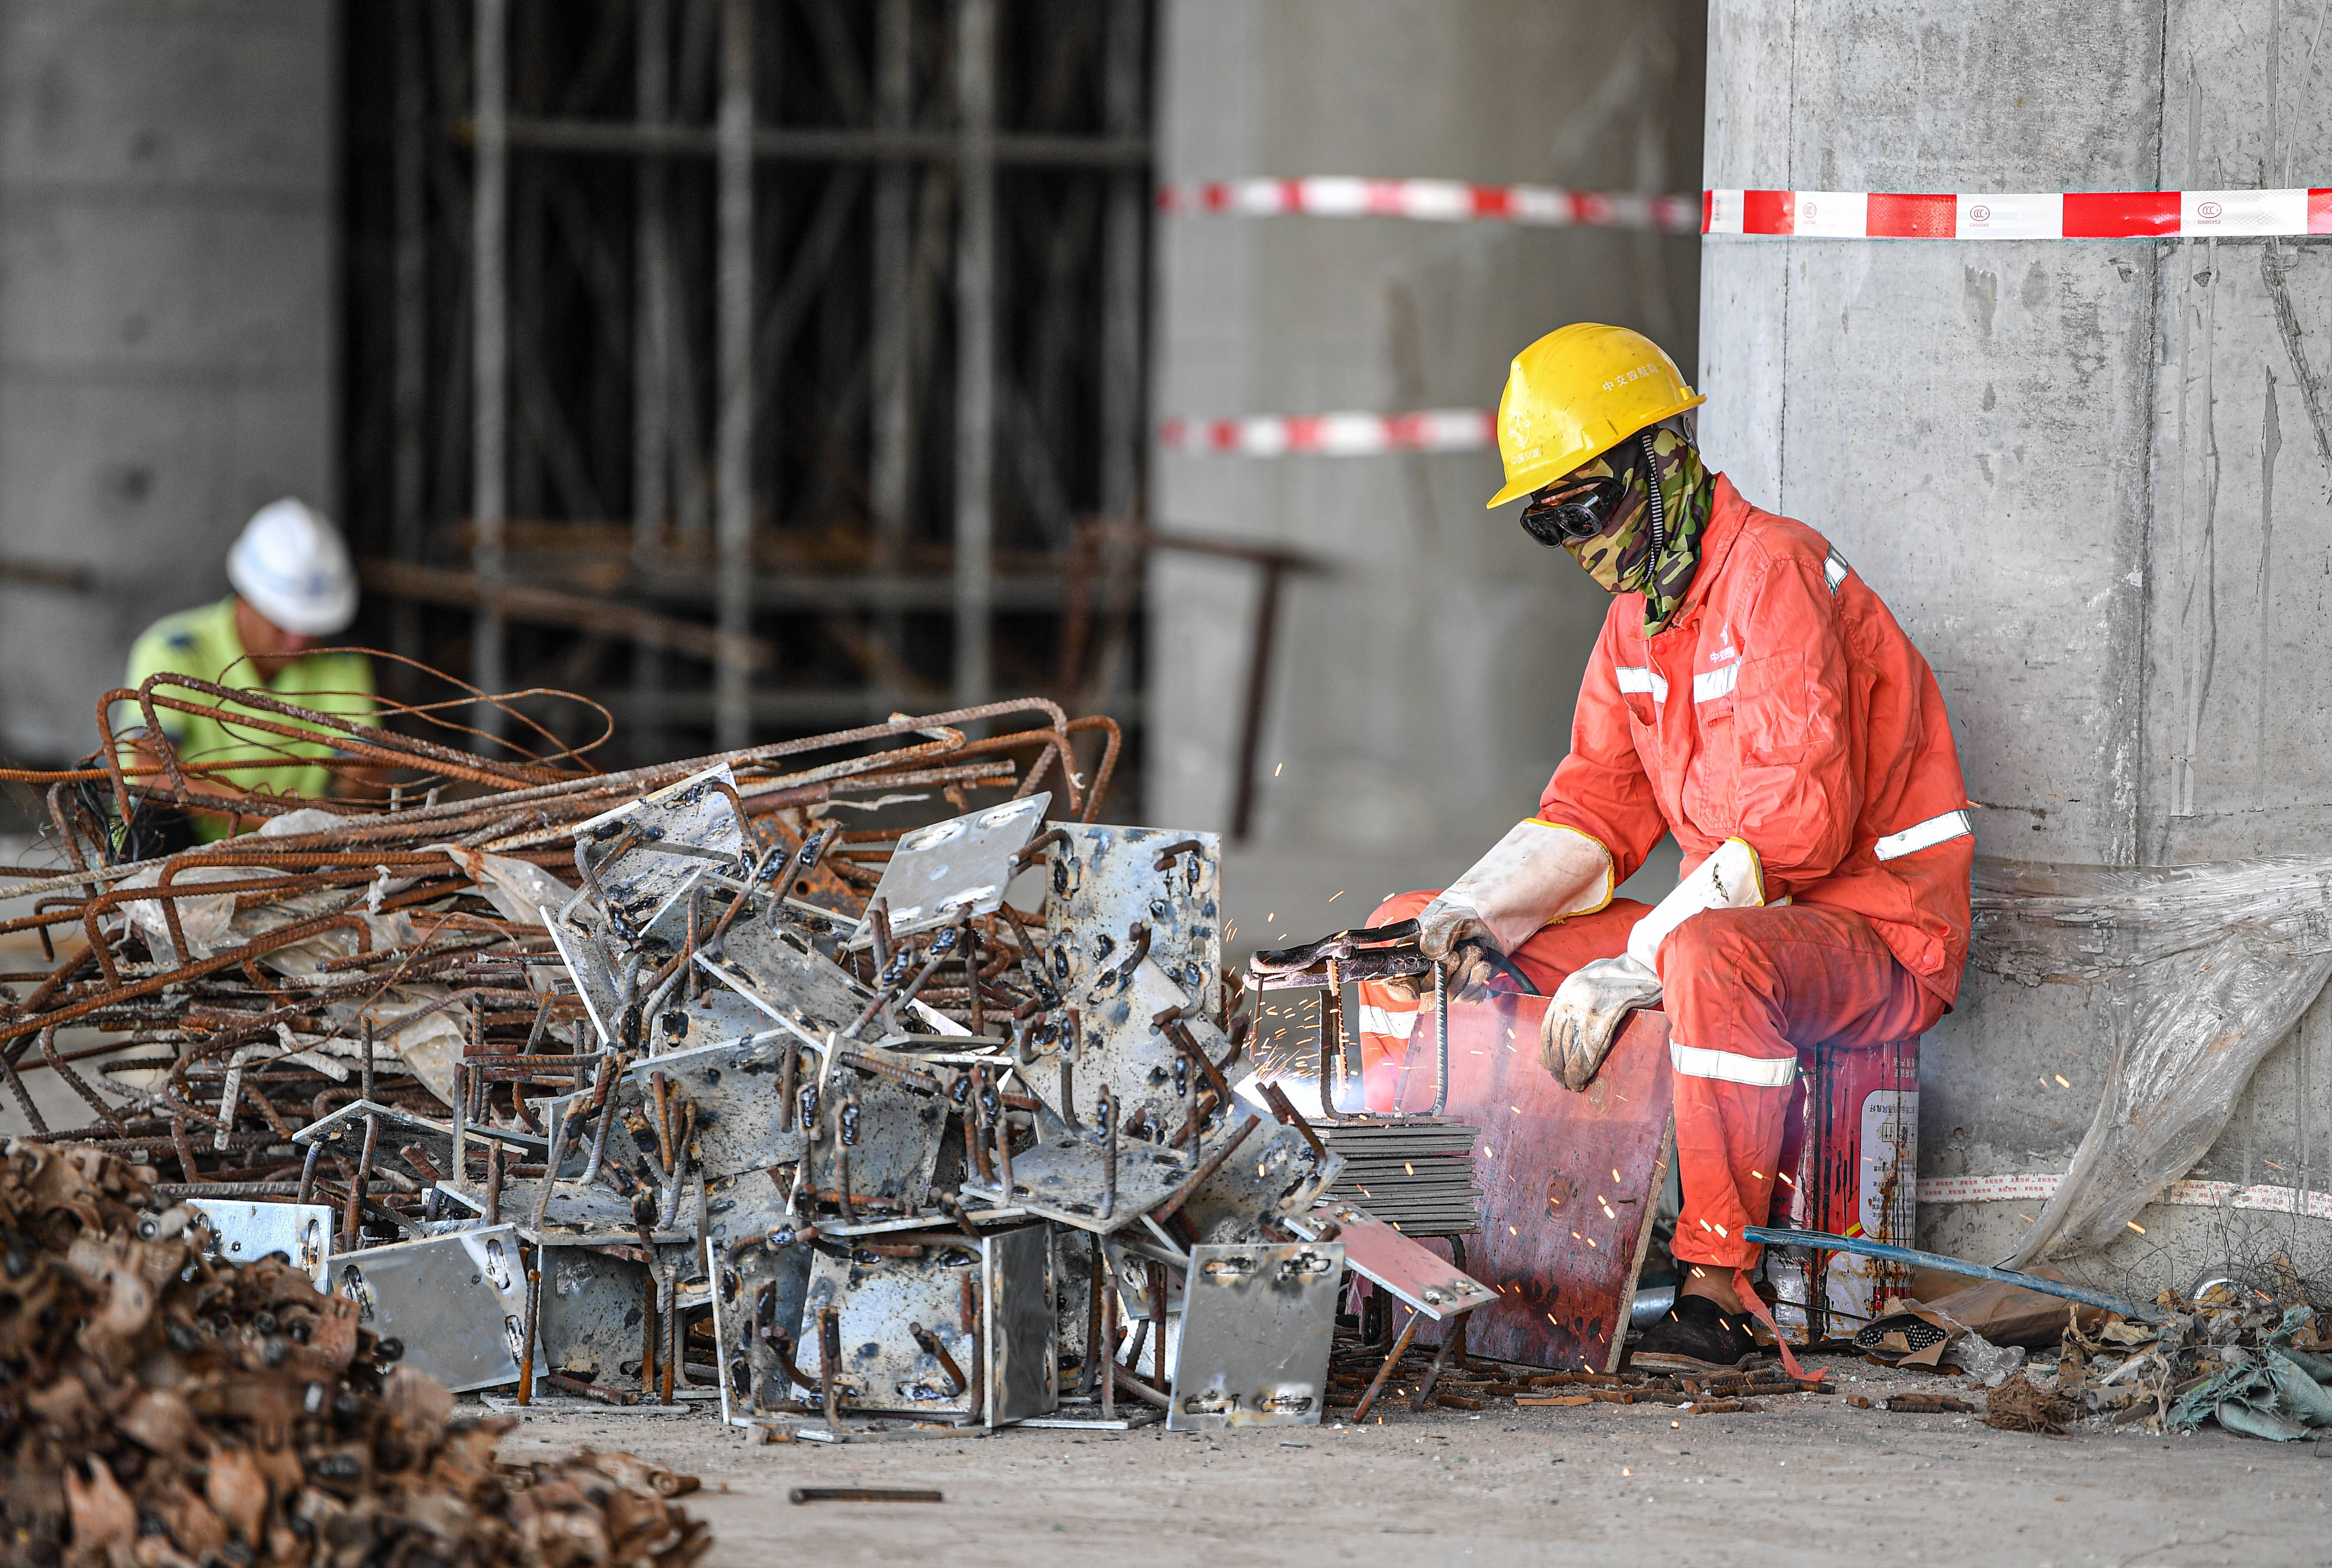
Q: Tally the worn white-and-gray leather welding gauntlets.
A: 2